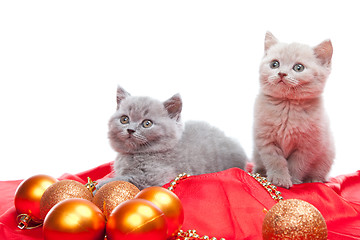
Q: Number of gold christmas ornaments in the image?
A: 7